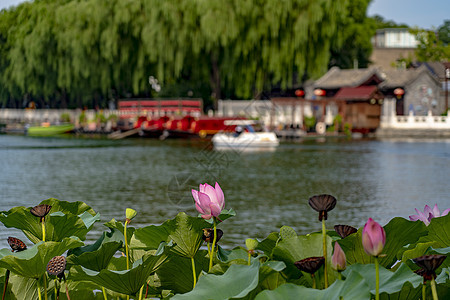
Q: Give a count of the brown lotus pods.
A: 8